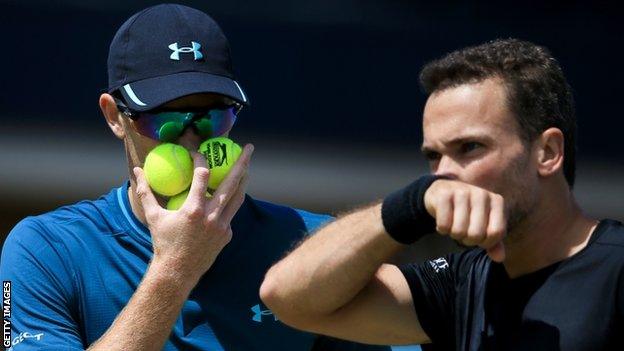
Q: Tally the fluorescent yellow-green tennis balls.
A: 3